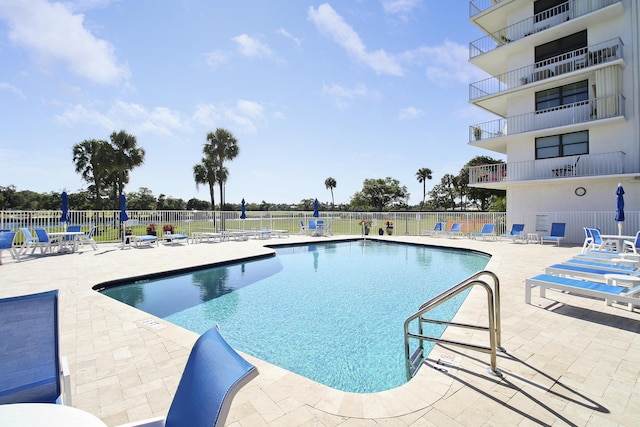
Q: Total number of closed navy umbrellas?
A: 5